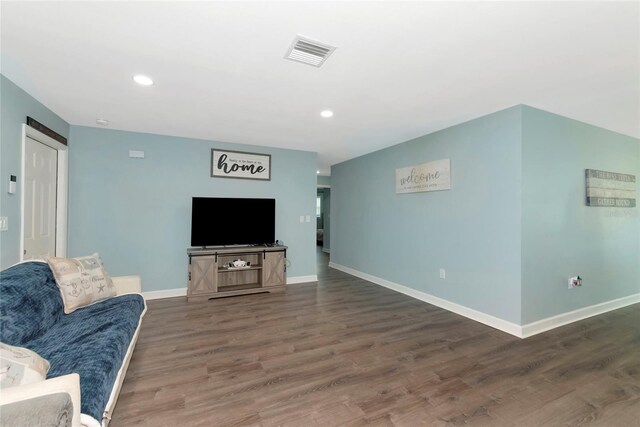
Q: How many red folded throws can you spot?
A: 0